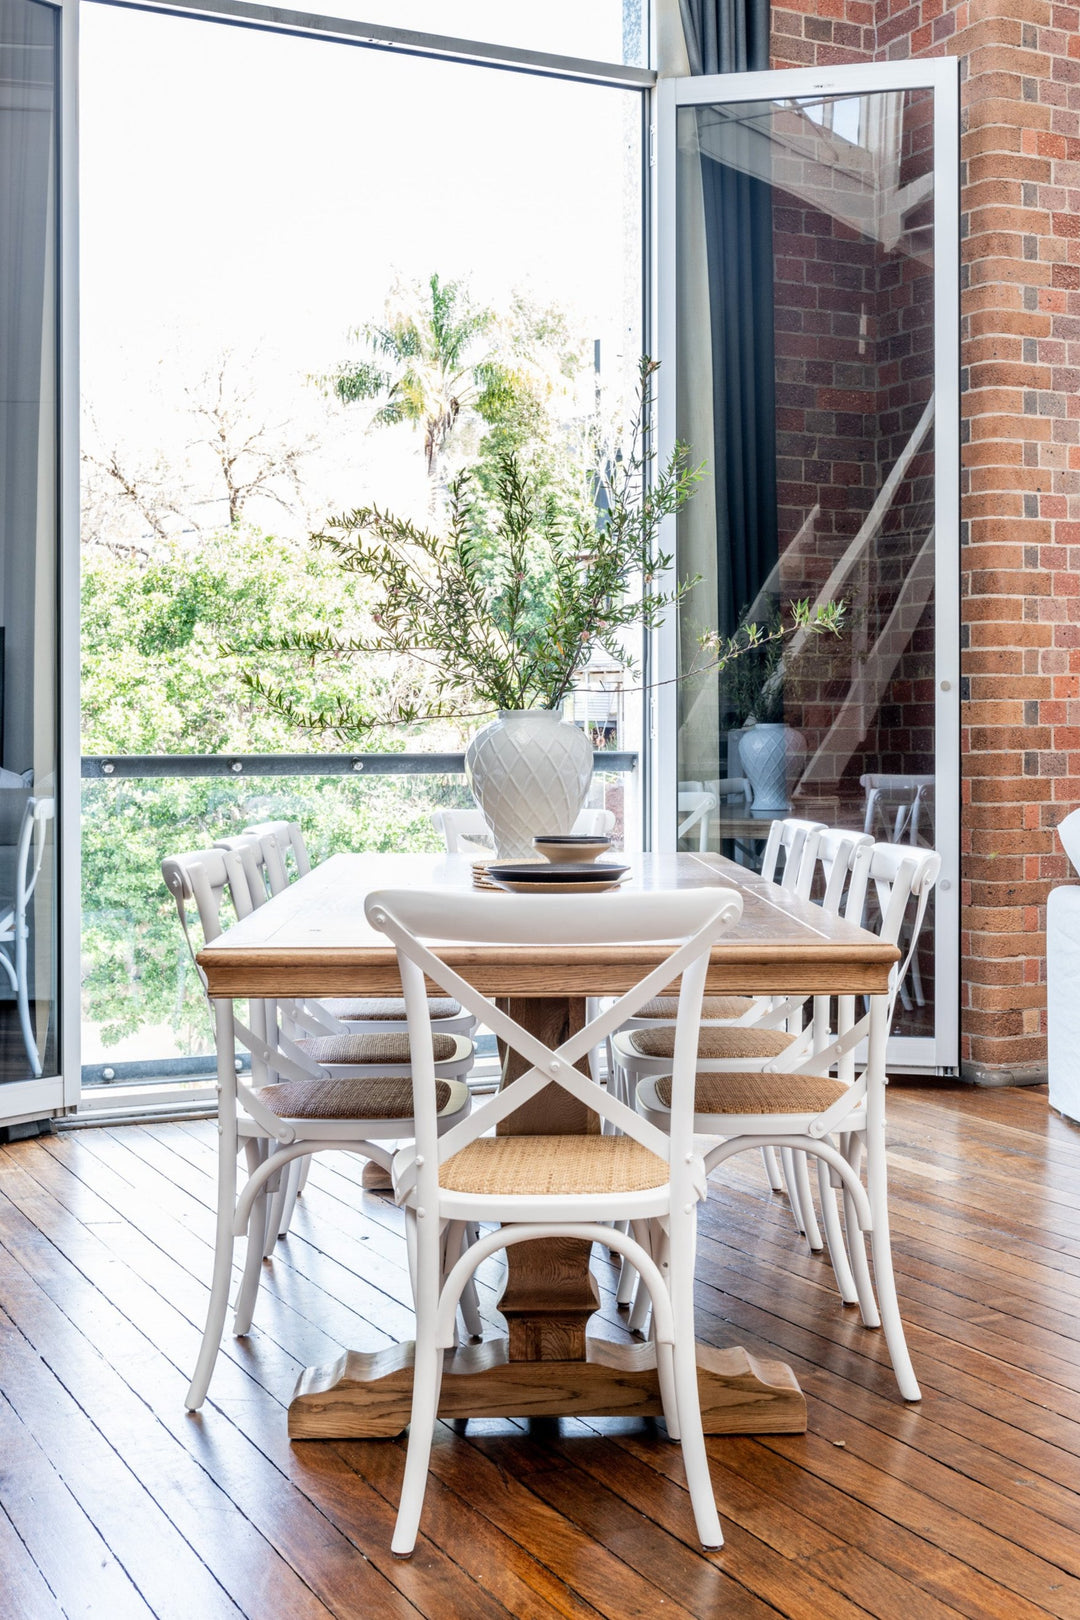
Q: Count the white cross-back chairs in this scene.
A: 8